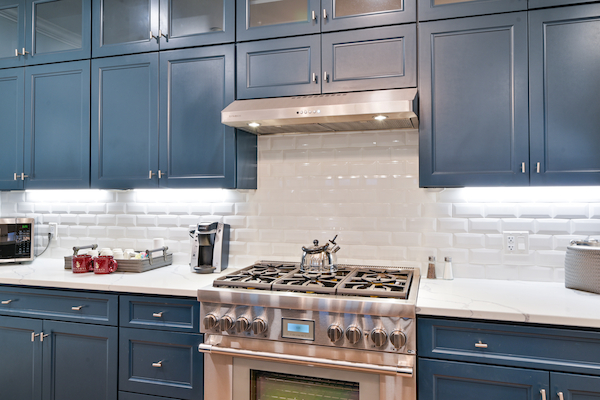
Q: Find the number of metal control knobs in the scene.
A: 8